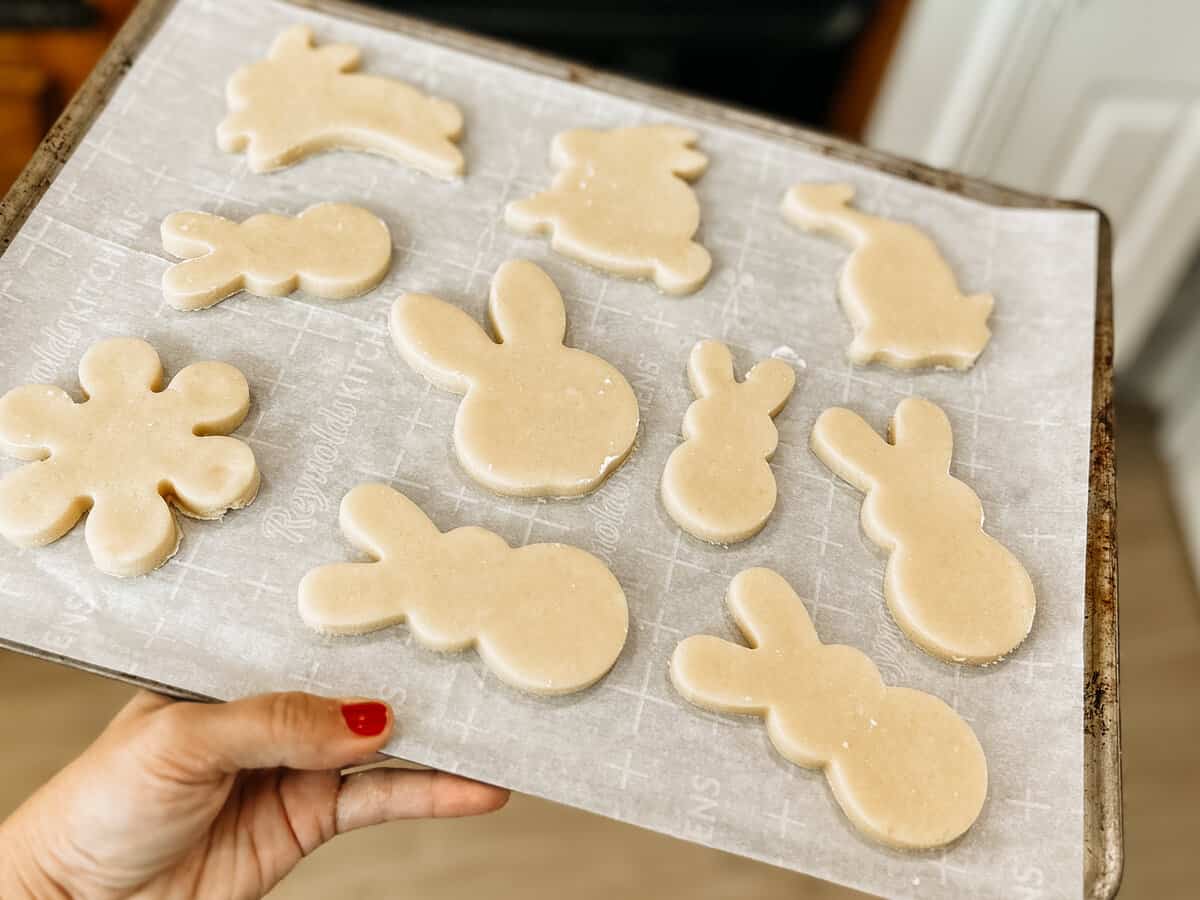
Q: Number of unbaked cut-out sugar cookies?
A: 10